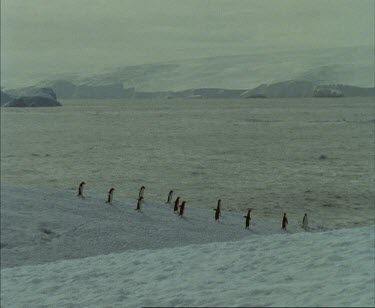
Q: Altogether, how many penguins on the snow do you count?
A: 11